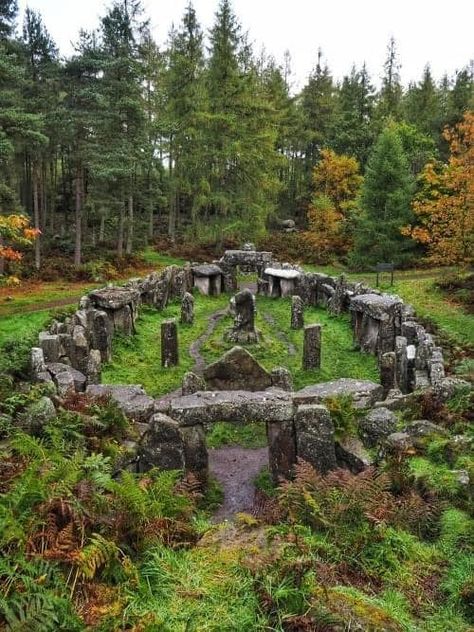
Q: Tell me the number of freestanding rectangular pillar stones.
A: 4